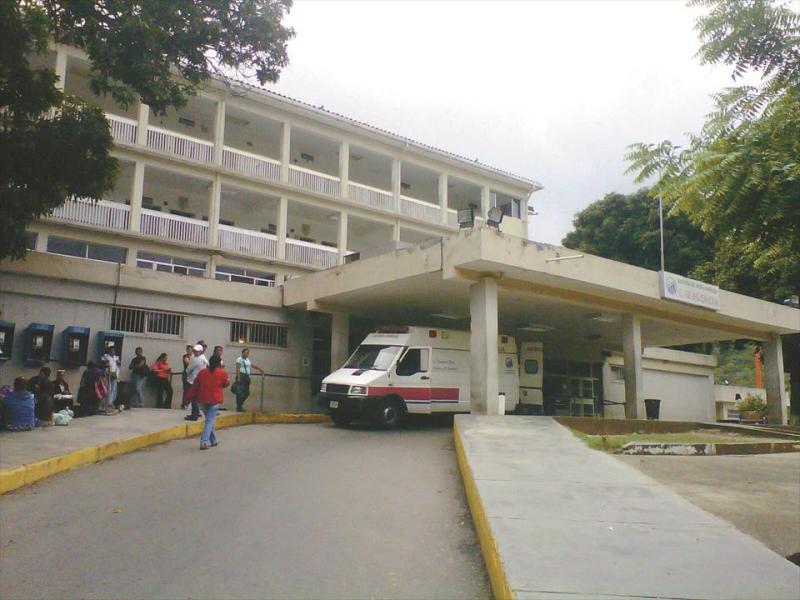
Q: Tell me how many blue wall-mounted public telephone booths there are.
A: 4